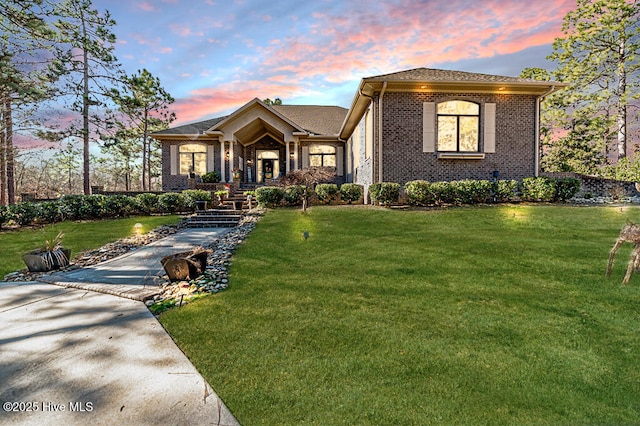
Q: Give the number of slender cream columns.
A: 4